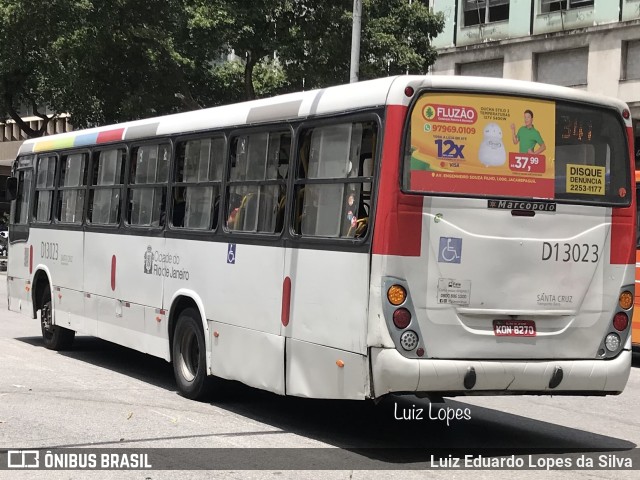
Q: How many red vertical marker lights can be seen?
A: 3